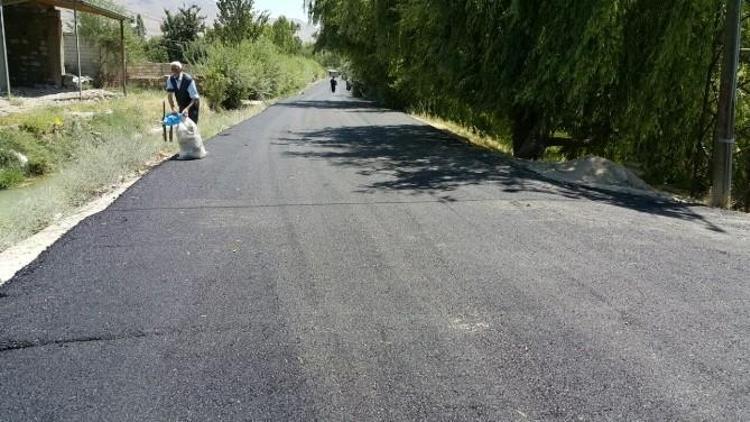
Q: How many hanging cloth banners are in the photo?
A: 0